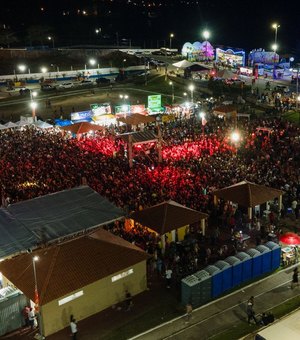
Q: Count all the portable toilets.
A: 9